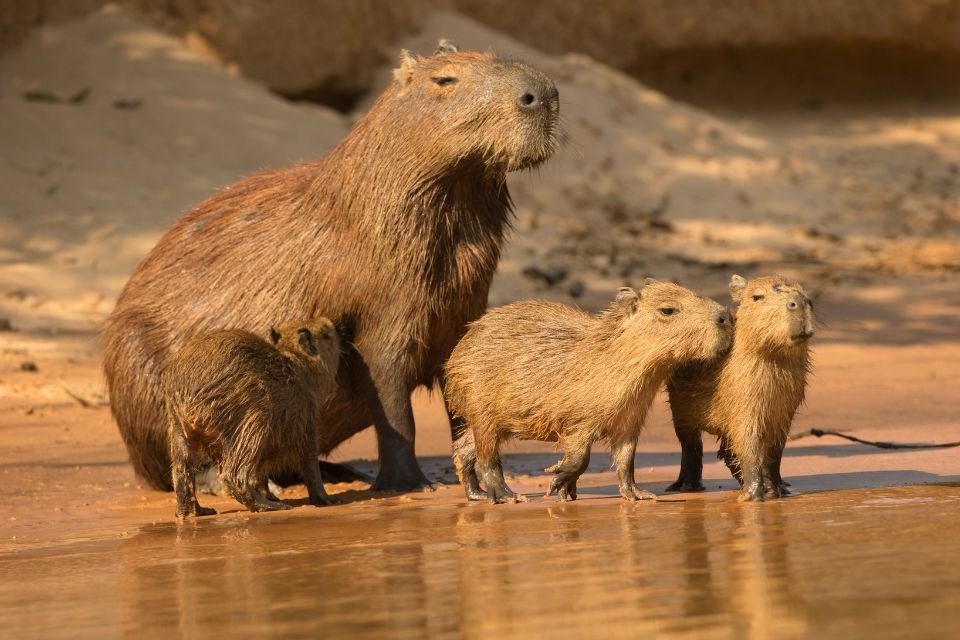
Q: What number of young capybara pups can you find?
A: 3